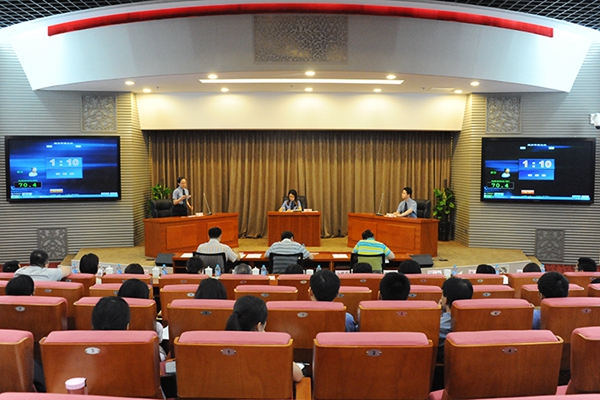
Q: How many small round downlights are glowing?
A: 10